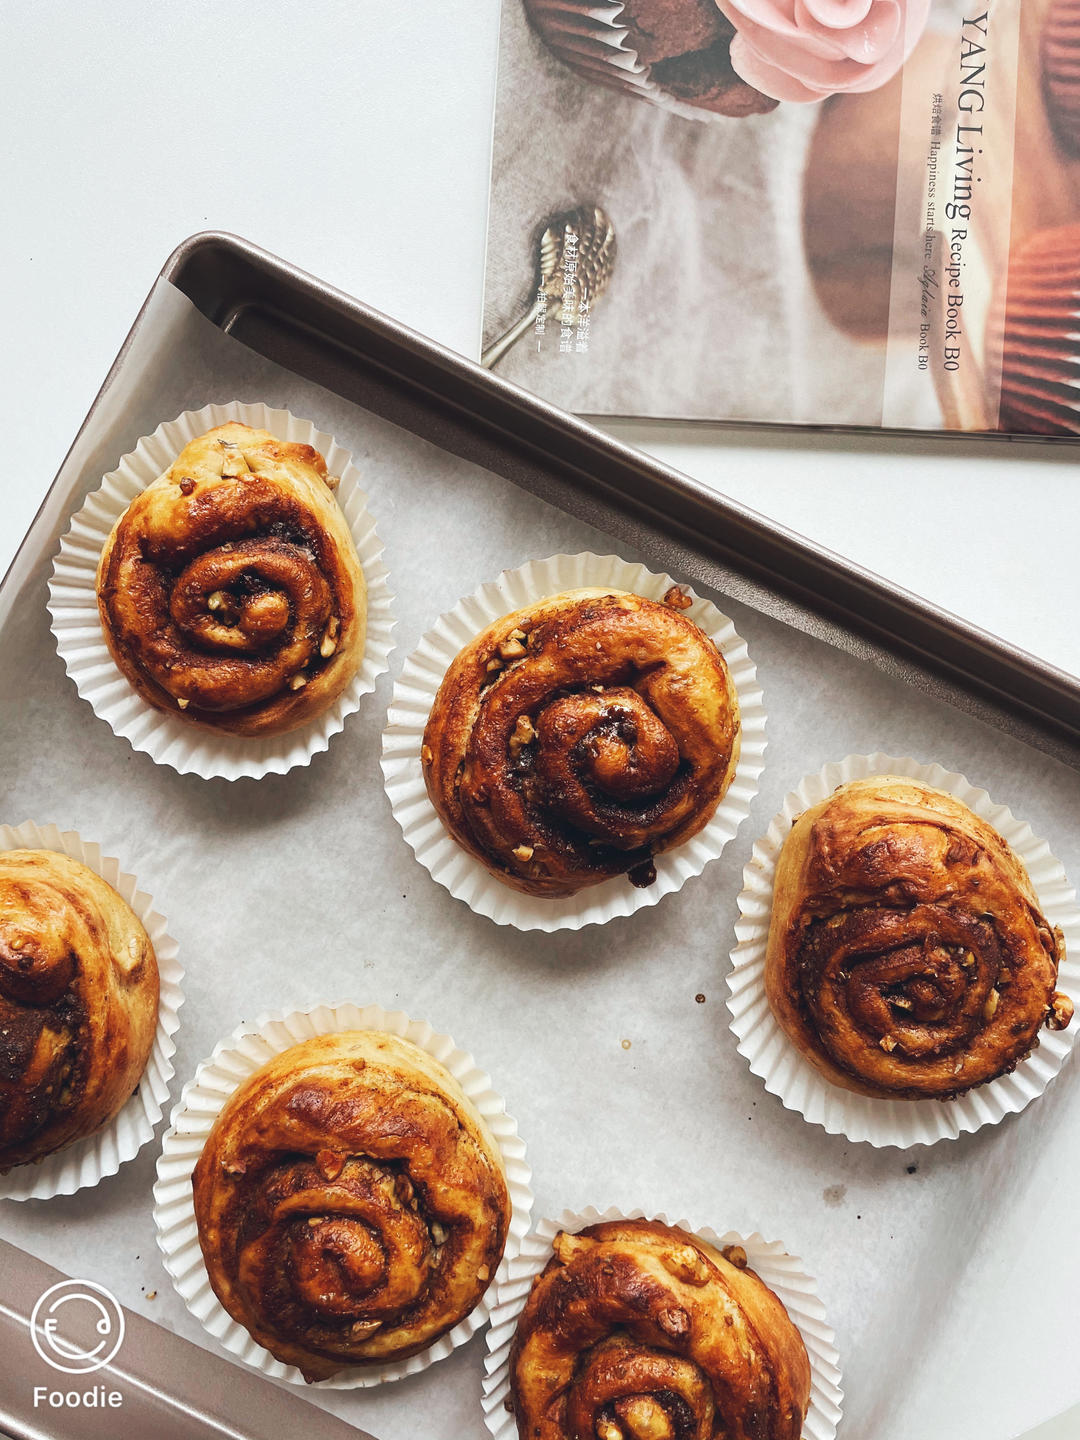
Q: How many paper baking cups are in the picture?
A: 6